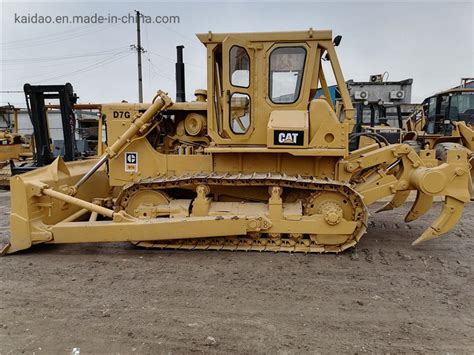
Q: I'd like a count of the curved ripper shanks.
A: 3